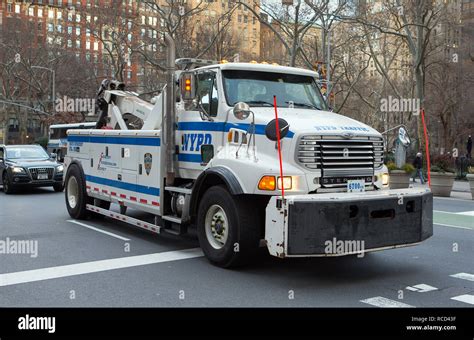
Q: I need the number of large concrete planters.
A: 3